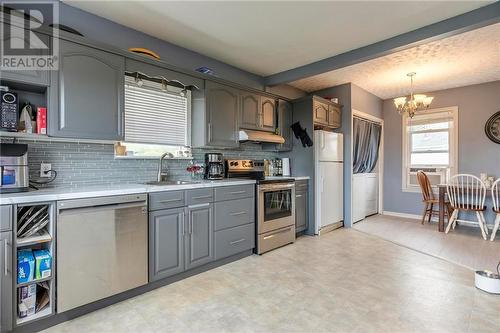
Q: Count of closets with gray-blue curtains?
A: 1